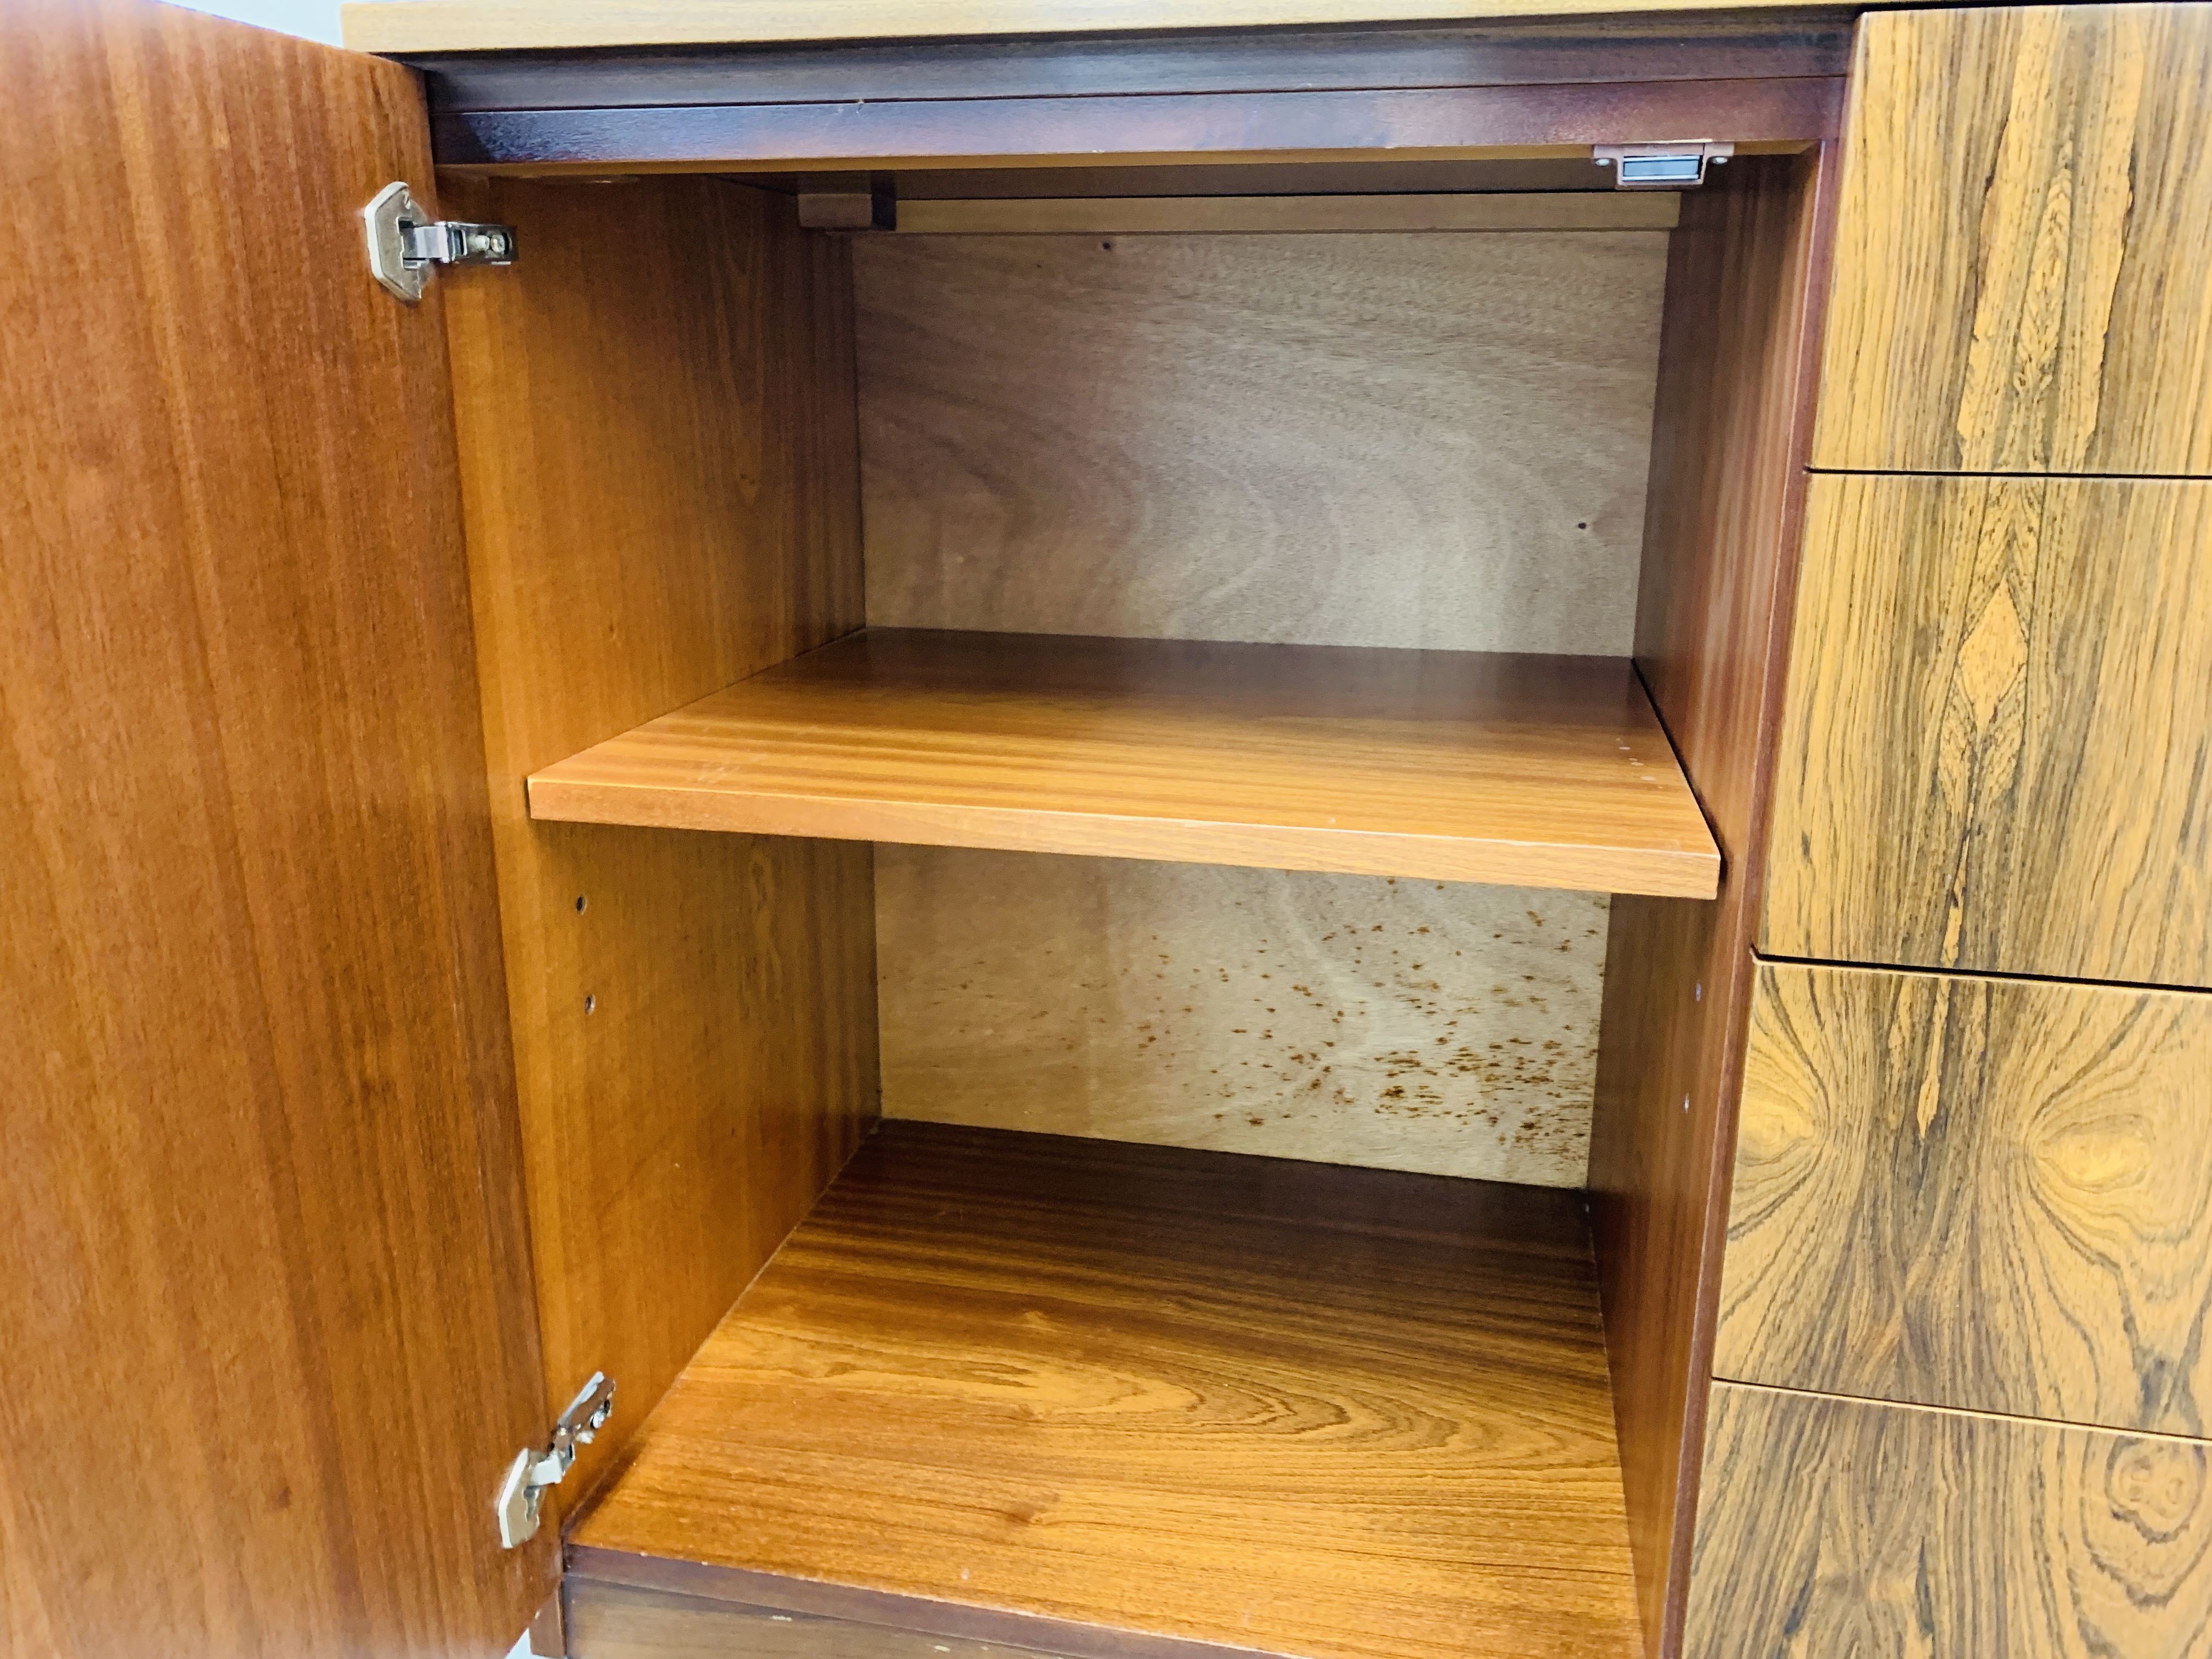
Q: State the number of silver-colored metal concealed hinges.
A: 2